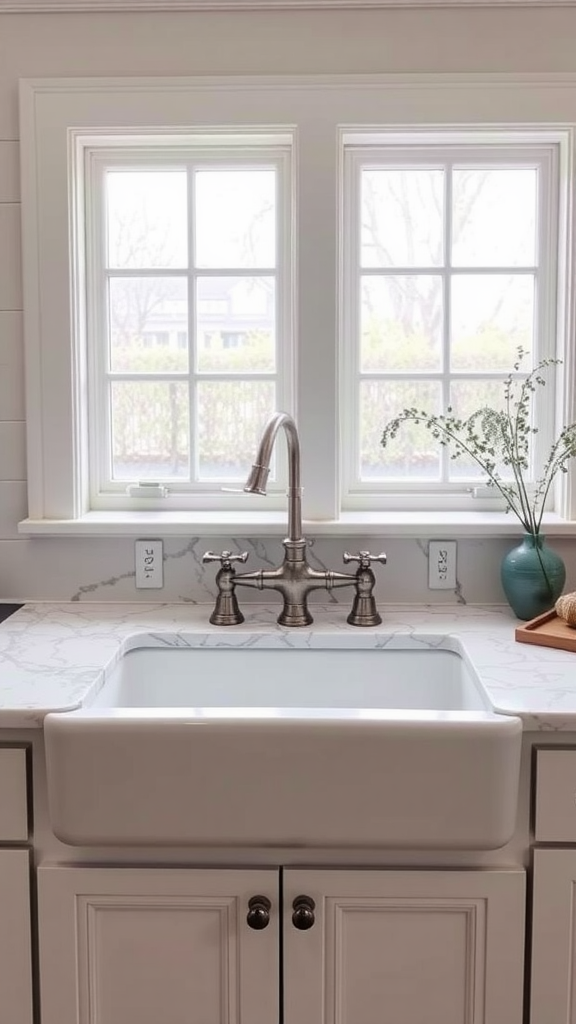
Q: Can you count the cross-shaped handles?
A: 2